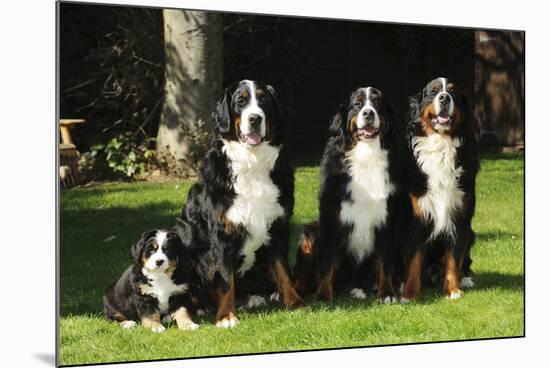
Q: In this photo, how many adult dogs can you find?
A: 3